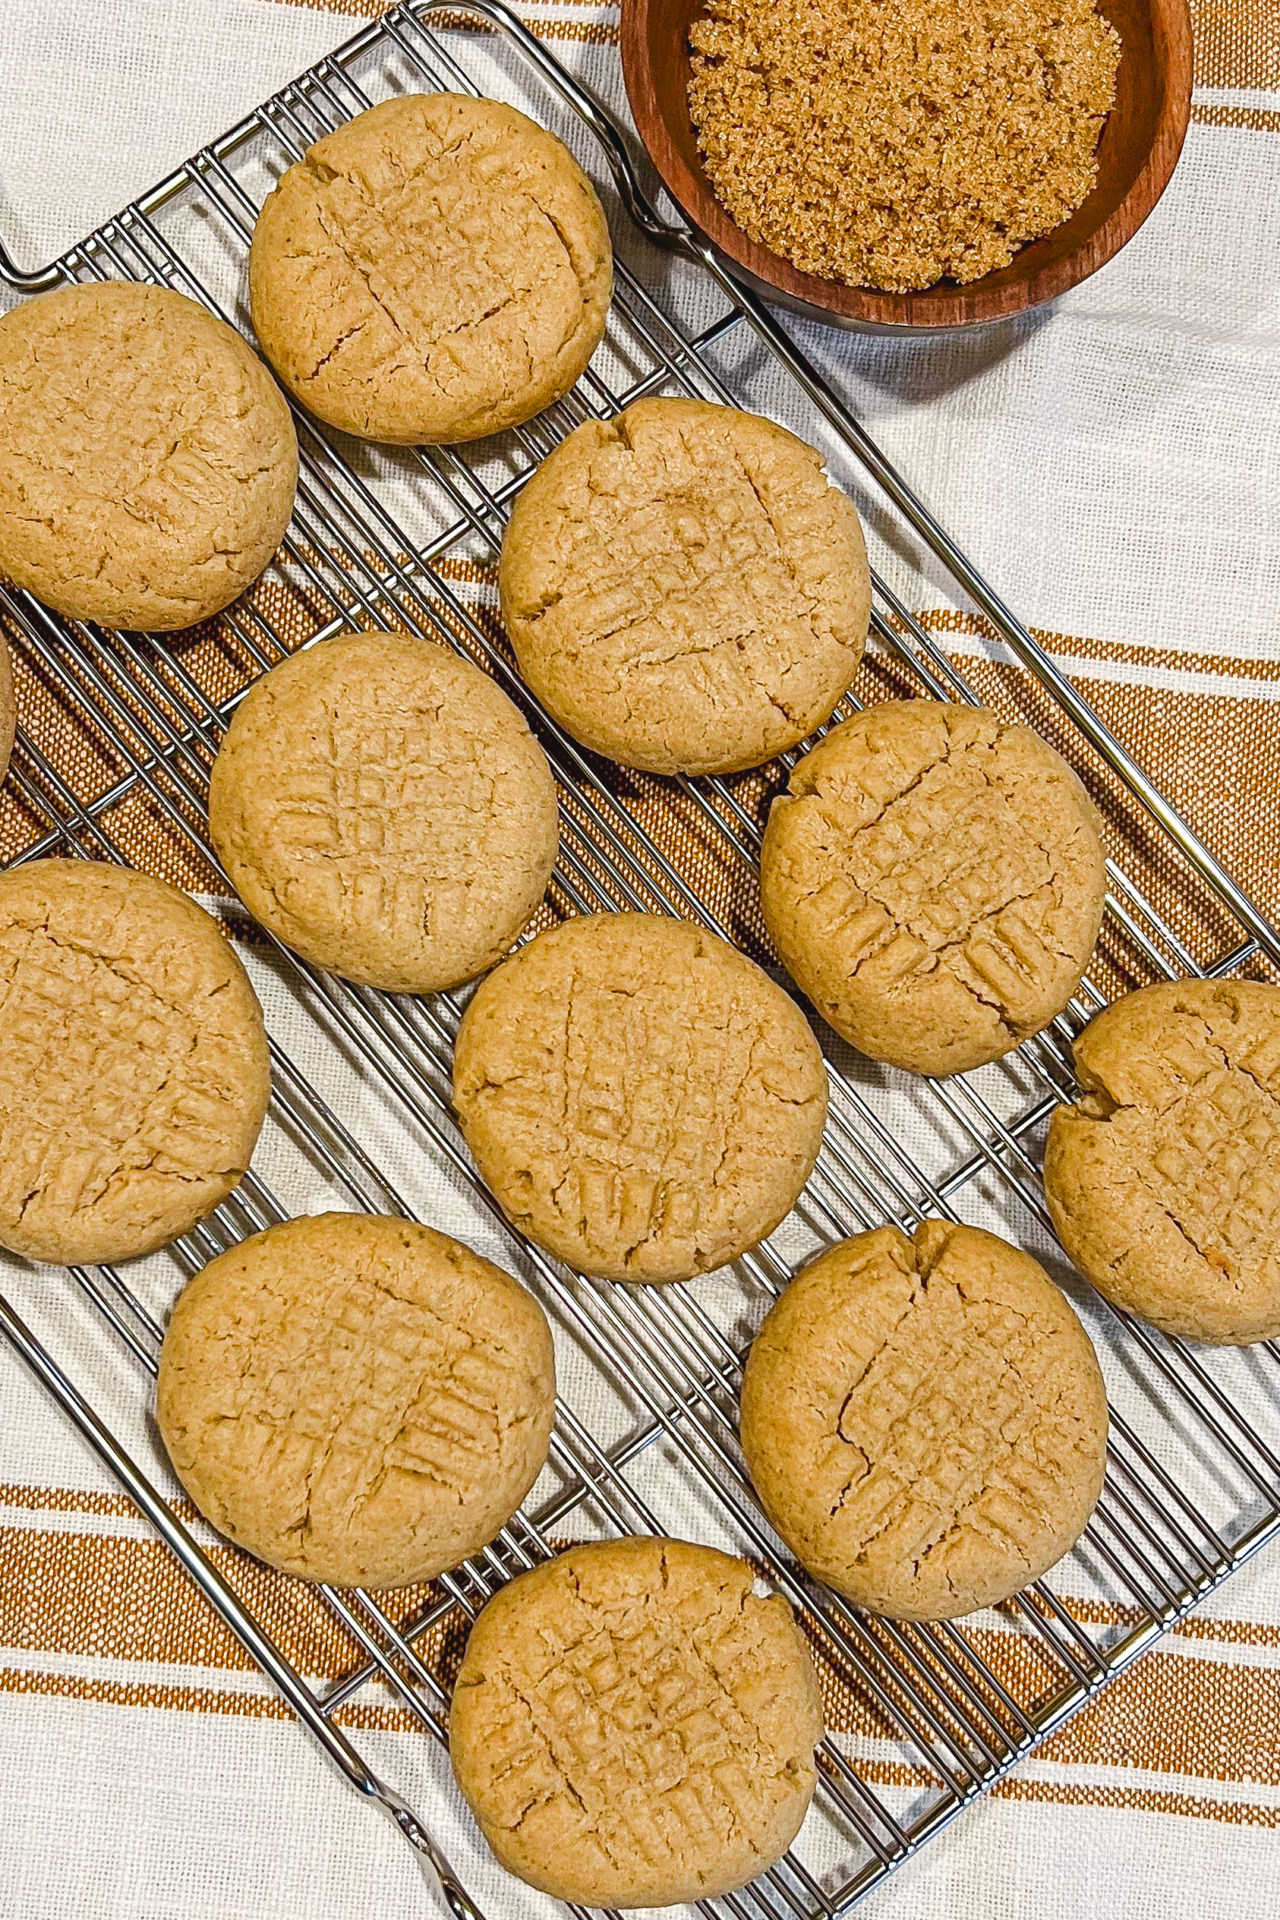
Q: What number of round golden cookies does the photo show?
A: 11